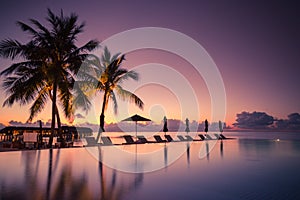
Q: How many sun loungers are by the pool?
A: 12